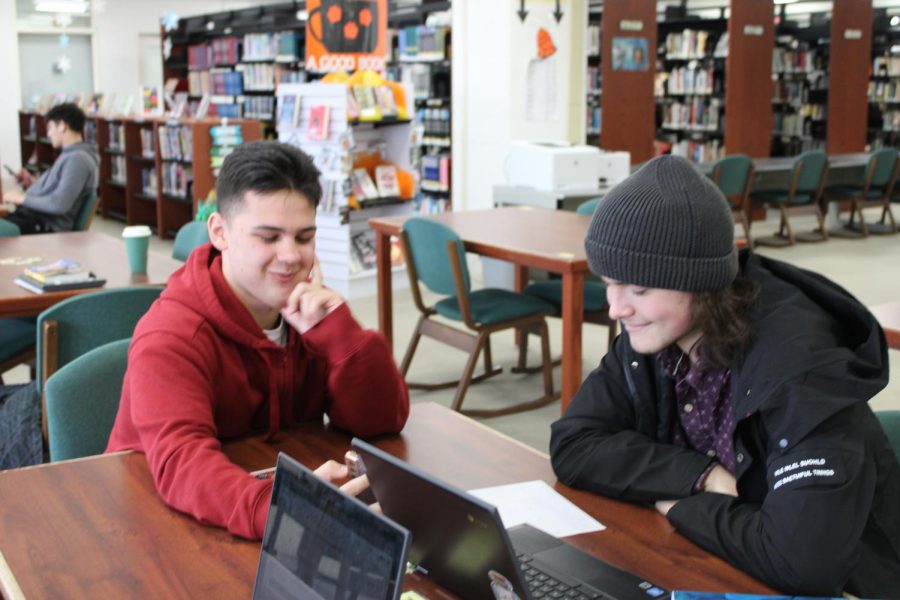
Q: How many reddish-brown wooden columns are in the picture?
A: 3